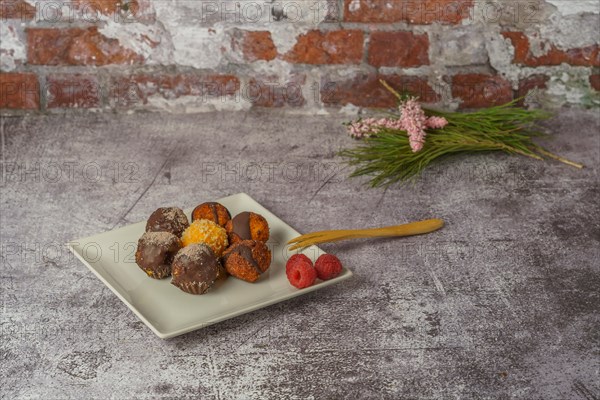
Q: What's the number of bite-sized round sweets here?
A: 7